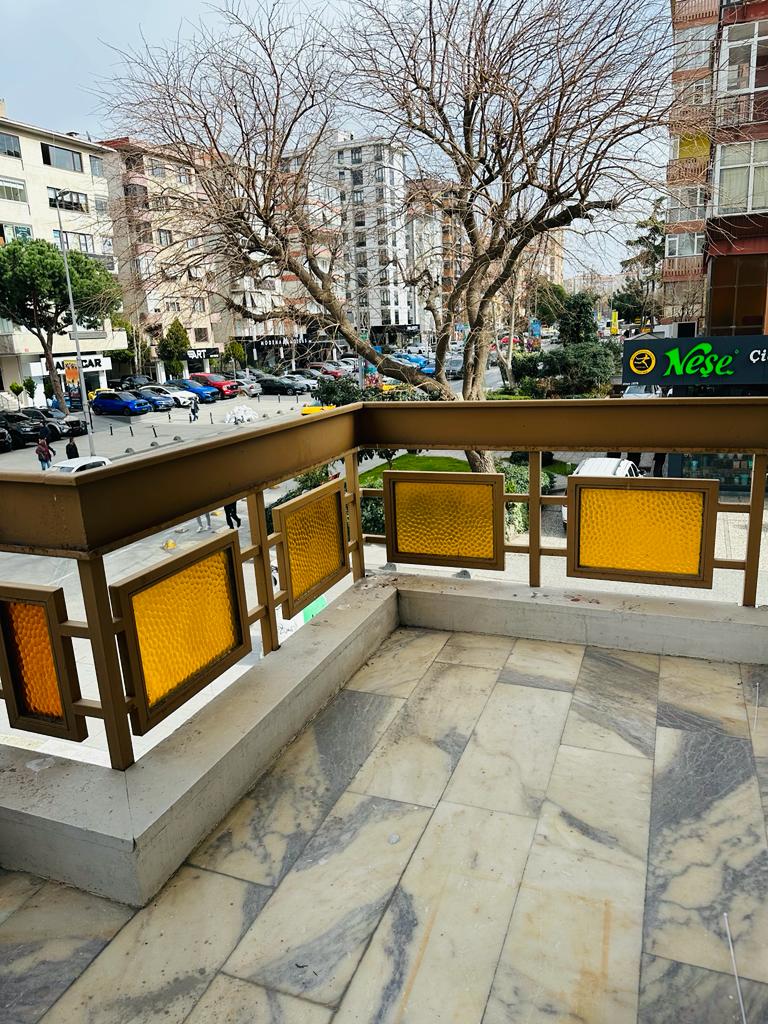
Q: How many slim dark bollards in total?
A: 9